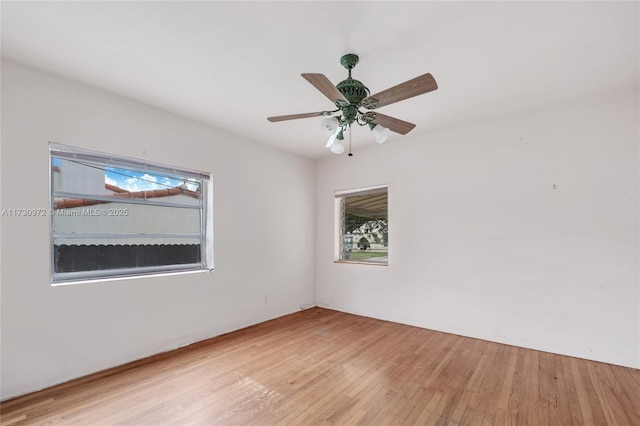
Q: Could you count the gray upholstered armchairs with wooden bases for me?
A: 0